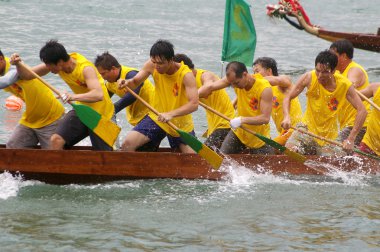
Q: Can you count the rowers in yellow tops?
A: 10